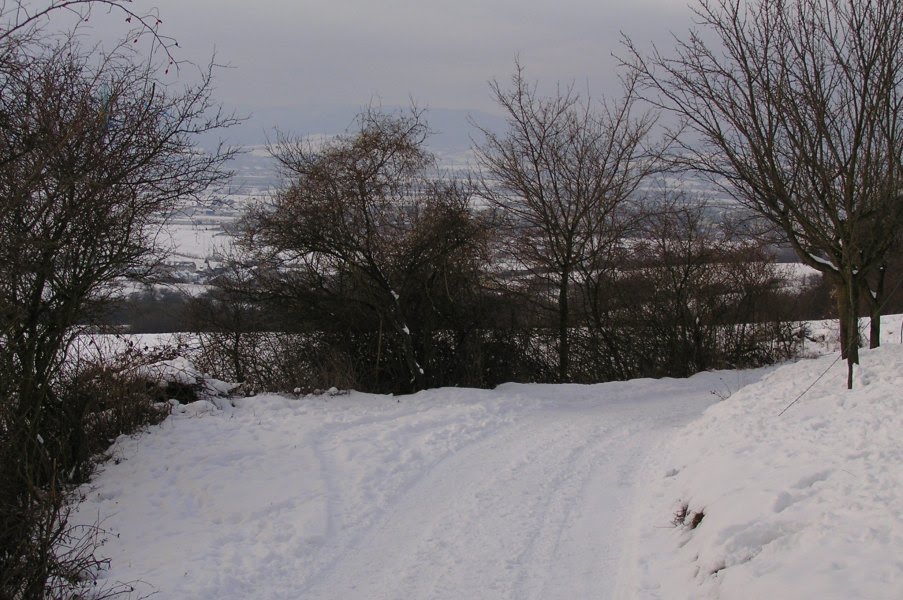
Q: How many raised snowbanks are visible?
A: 1